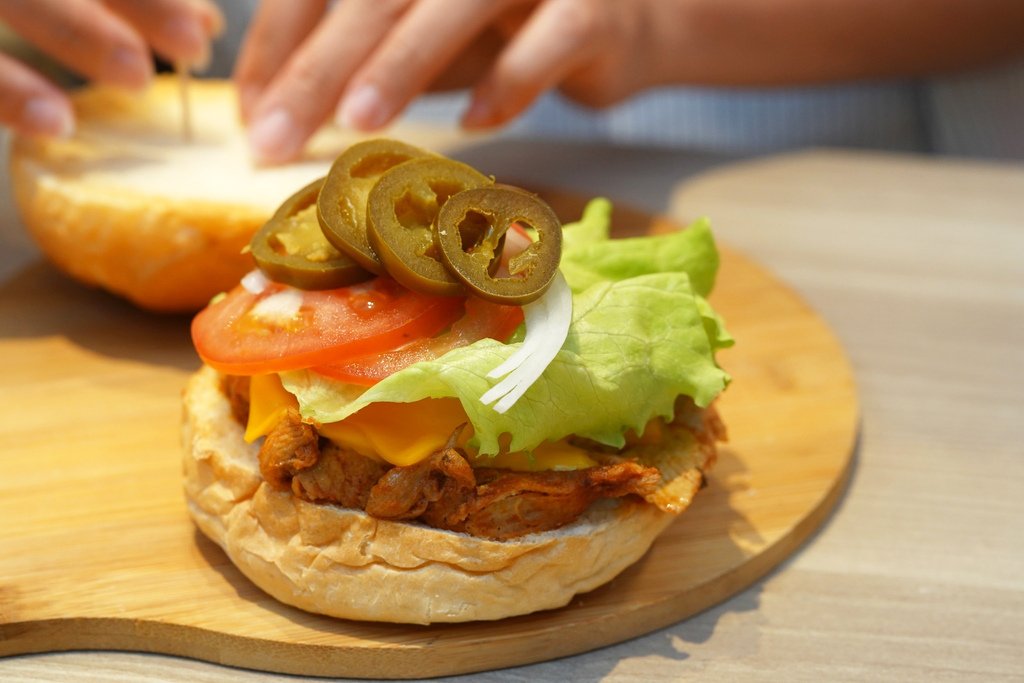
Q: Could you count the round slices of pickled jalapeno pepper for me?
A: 4